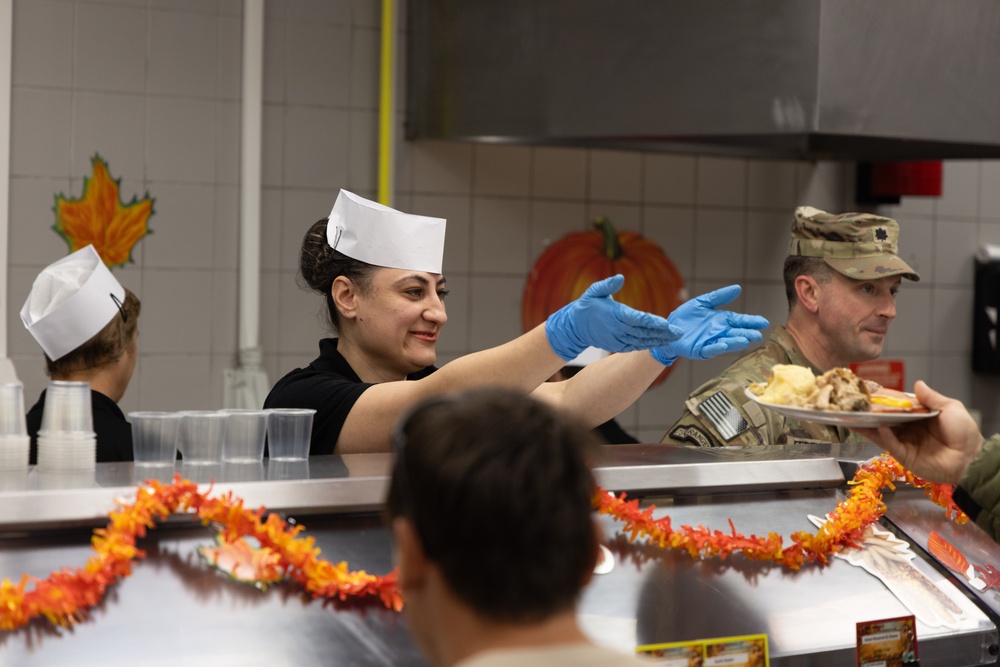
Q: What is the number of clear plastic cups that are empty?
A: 4